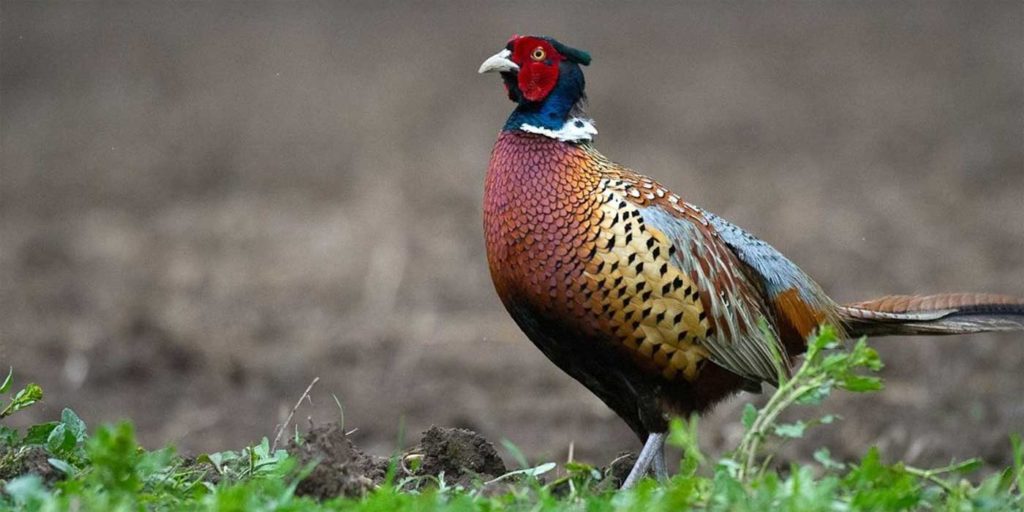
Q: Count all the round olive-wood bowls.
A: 0